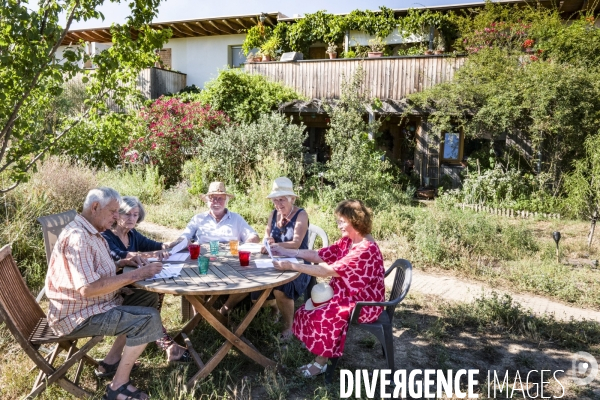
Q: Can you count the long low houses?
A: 1